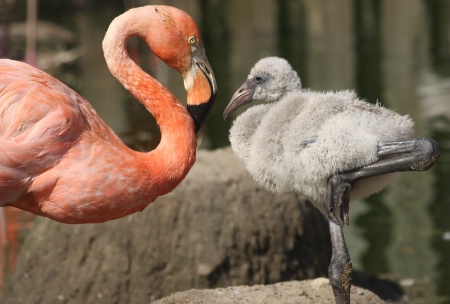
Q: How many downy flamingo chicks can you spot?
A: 1